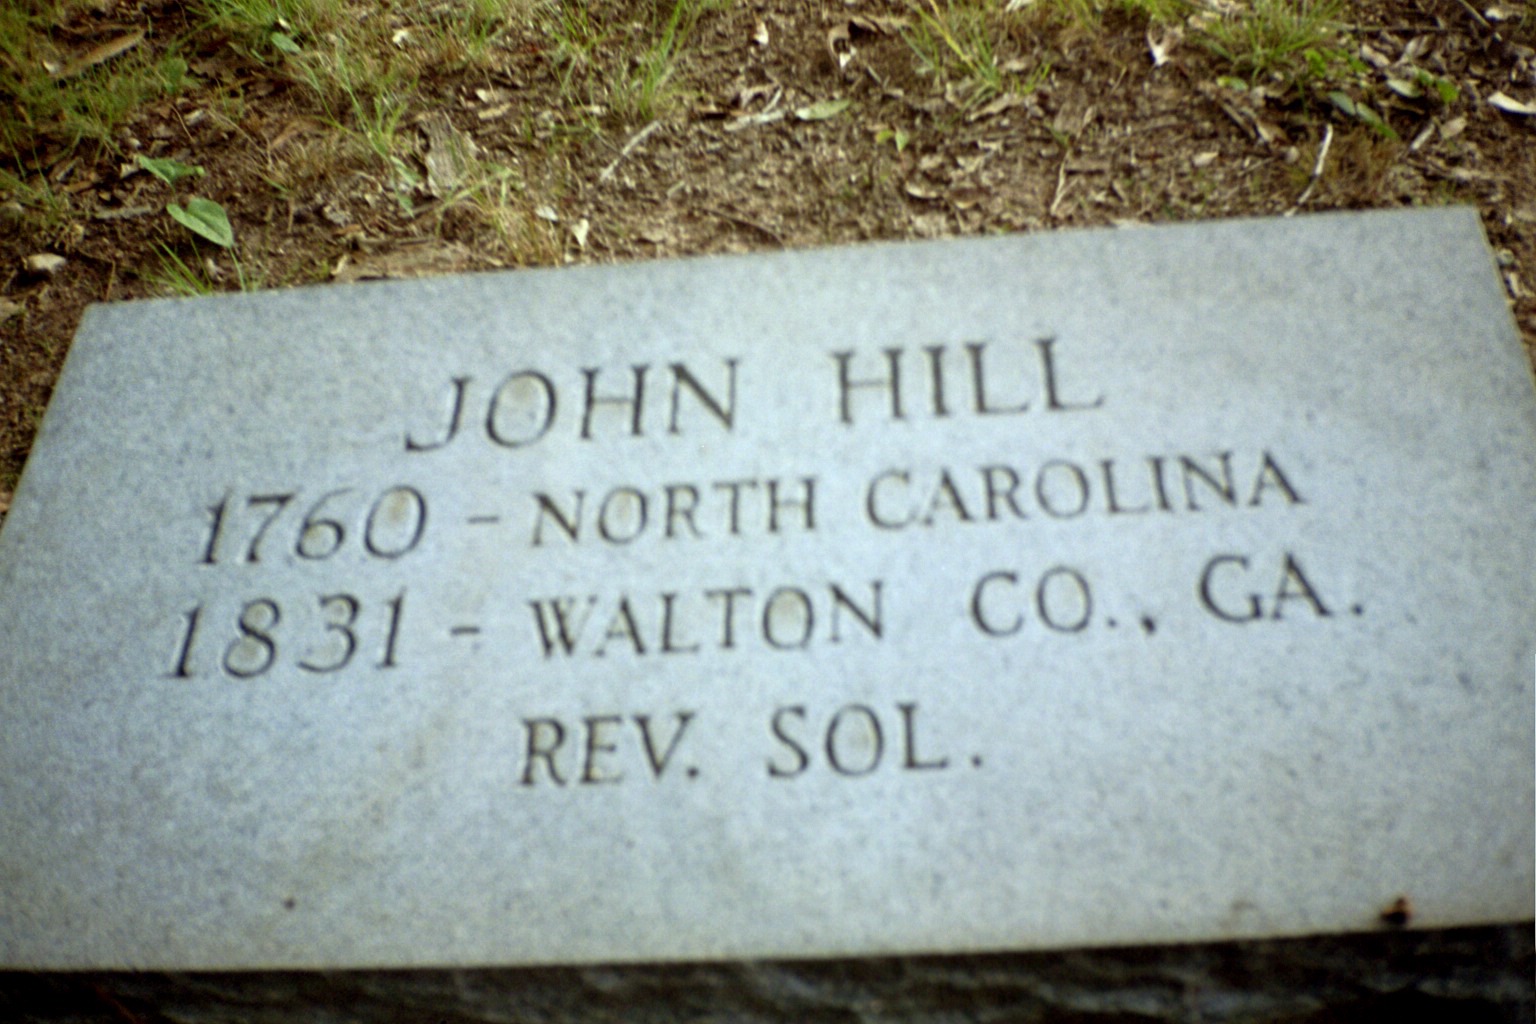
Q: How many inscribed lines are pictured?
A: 4